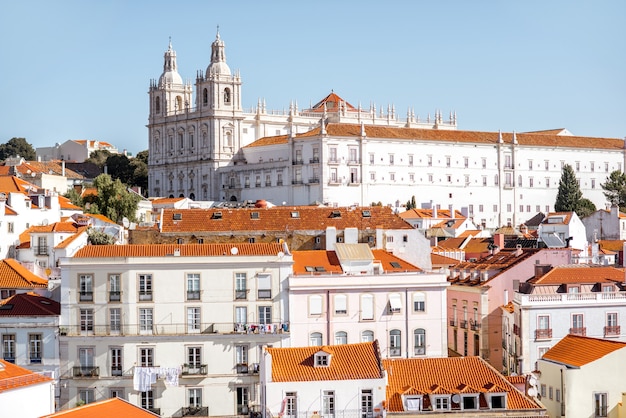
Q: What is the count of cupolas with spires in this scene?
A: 2